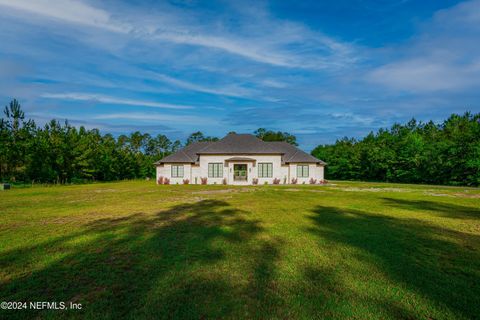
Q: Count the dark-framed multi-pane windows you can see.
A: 4